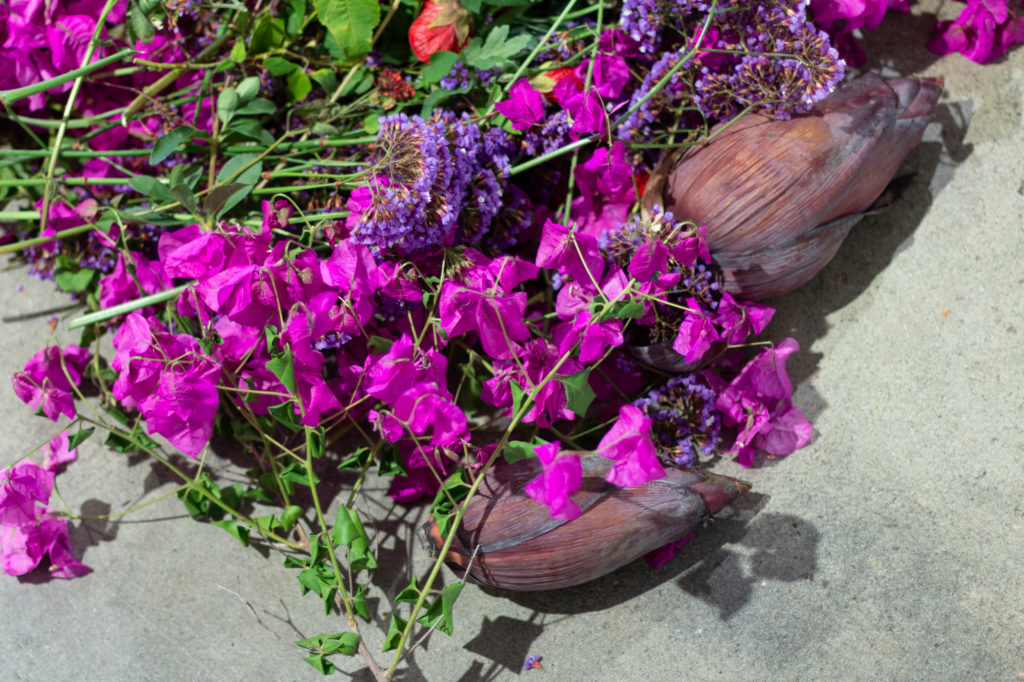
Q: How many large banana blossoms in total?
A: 2